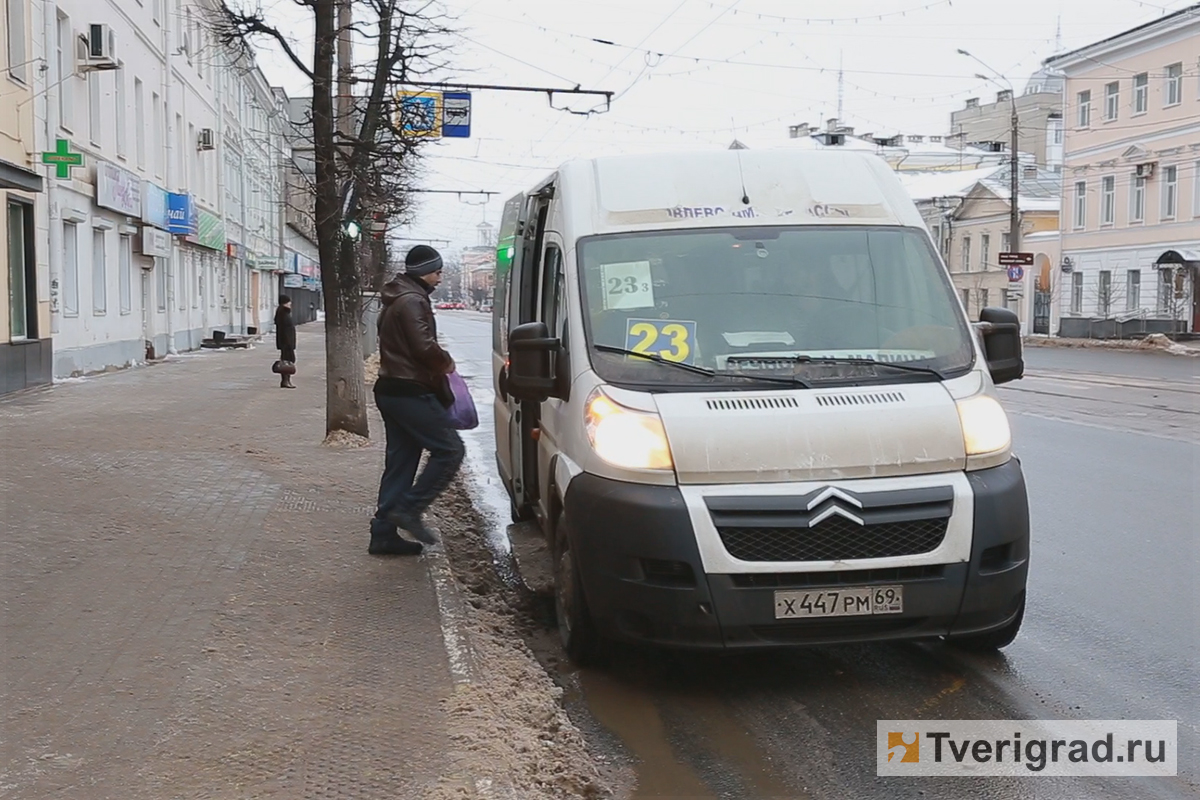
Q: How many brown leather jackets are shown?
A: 1